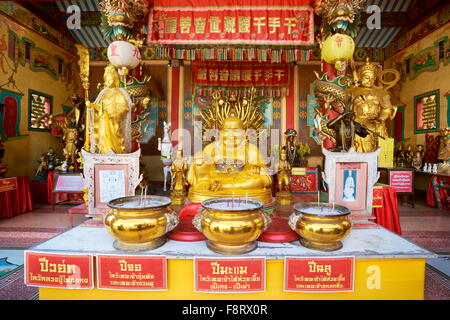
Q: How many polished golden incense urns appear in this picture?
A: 3